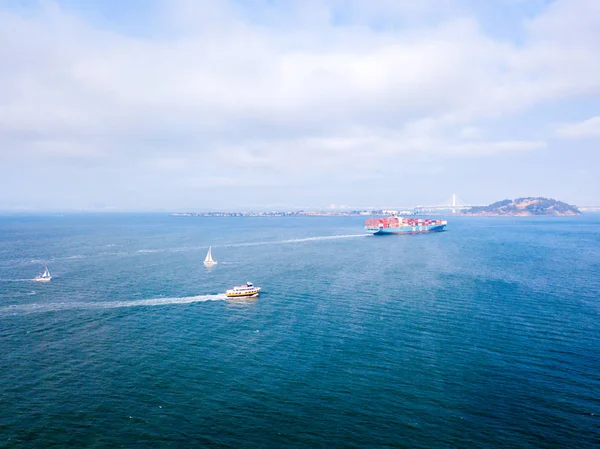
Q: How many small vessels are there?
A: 3